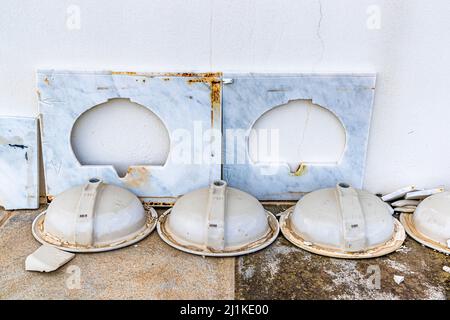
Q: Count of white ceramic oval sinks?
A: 4